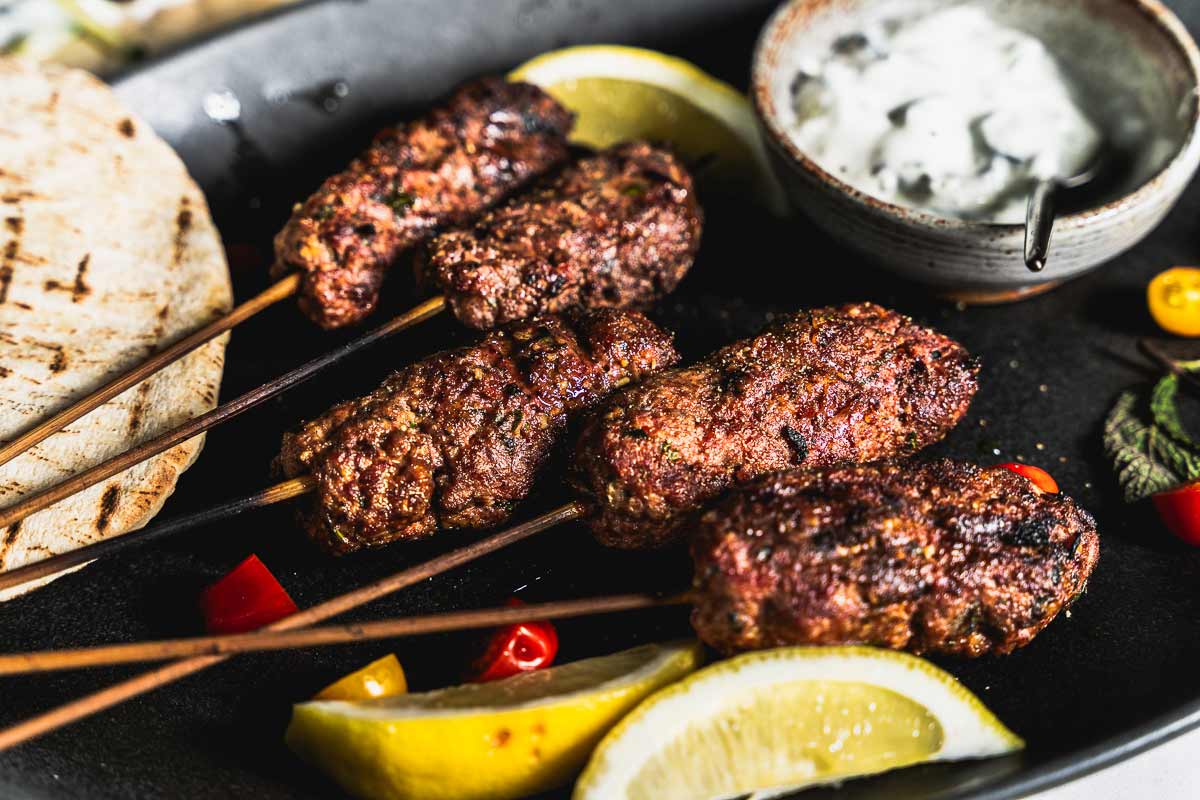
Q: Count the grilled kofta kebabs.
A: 5